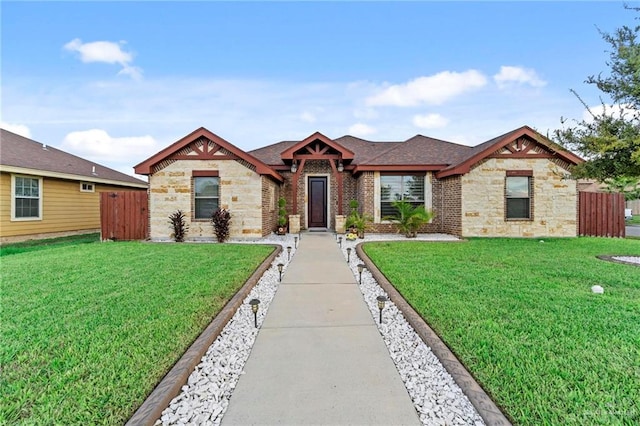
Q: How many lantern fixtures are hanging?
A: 2